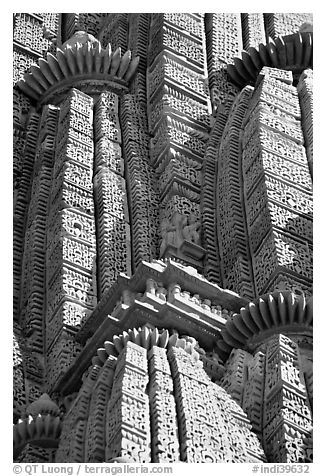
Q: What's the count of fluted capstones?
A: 5